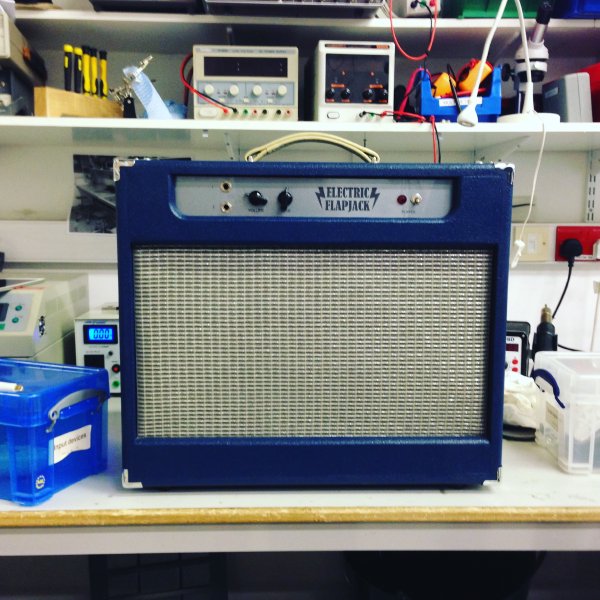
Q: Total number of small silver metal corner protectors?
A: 4